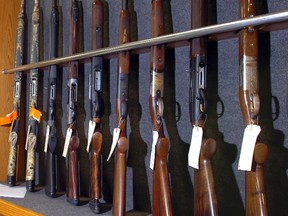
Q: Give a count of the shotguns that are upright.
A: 9